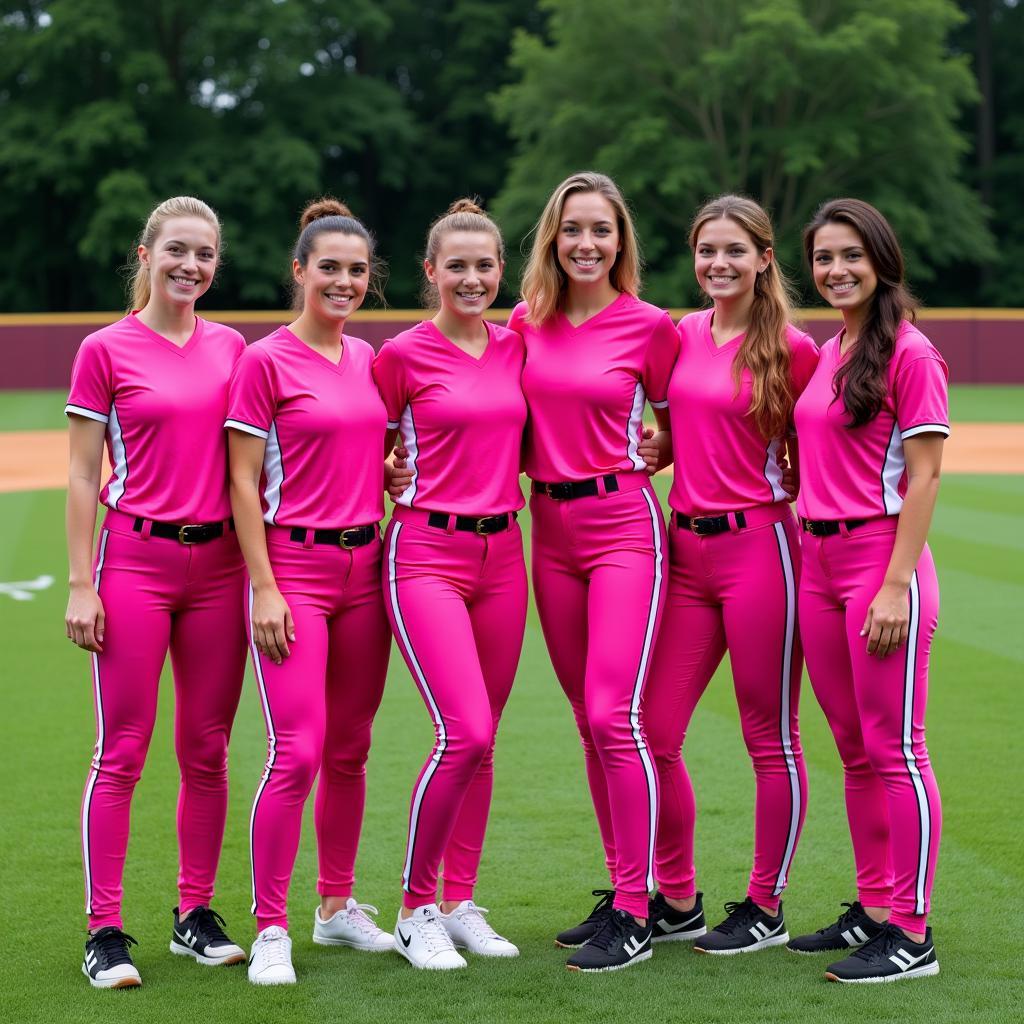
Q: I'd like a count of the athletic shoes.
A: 12